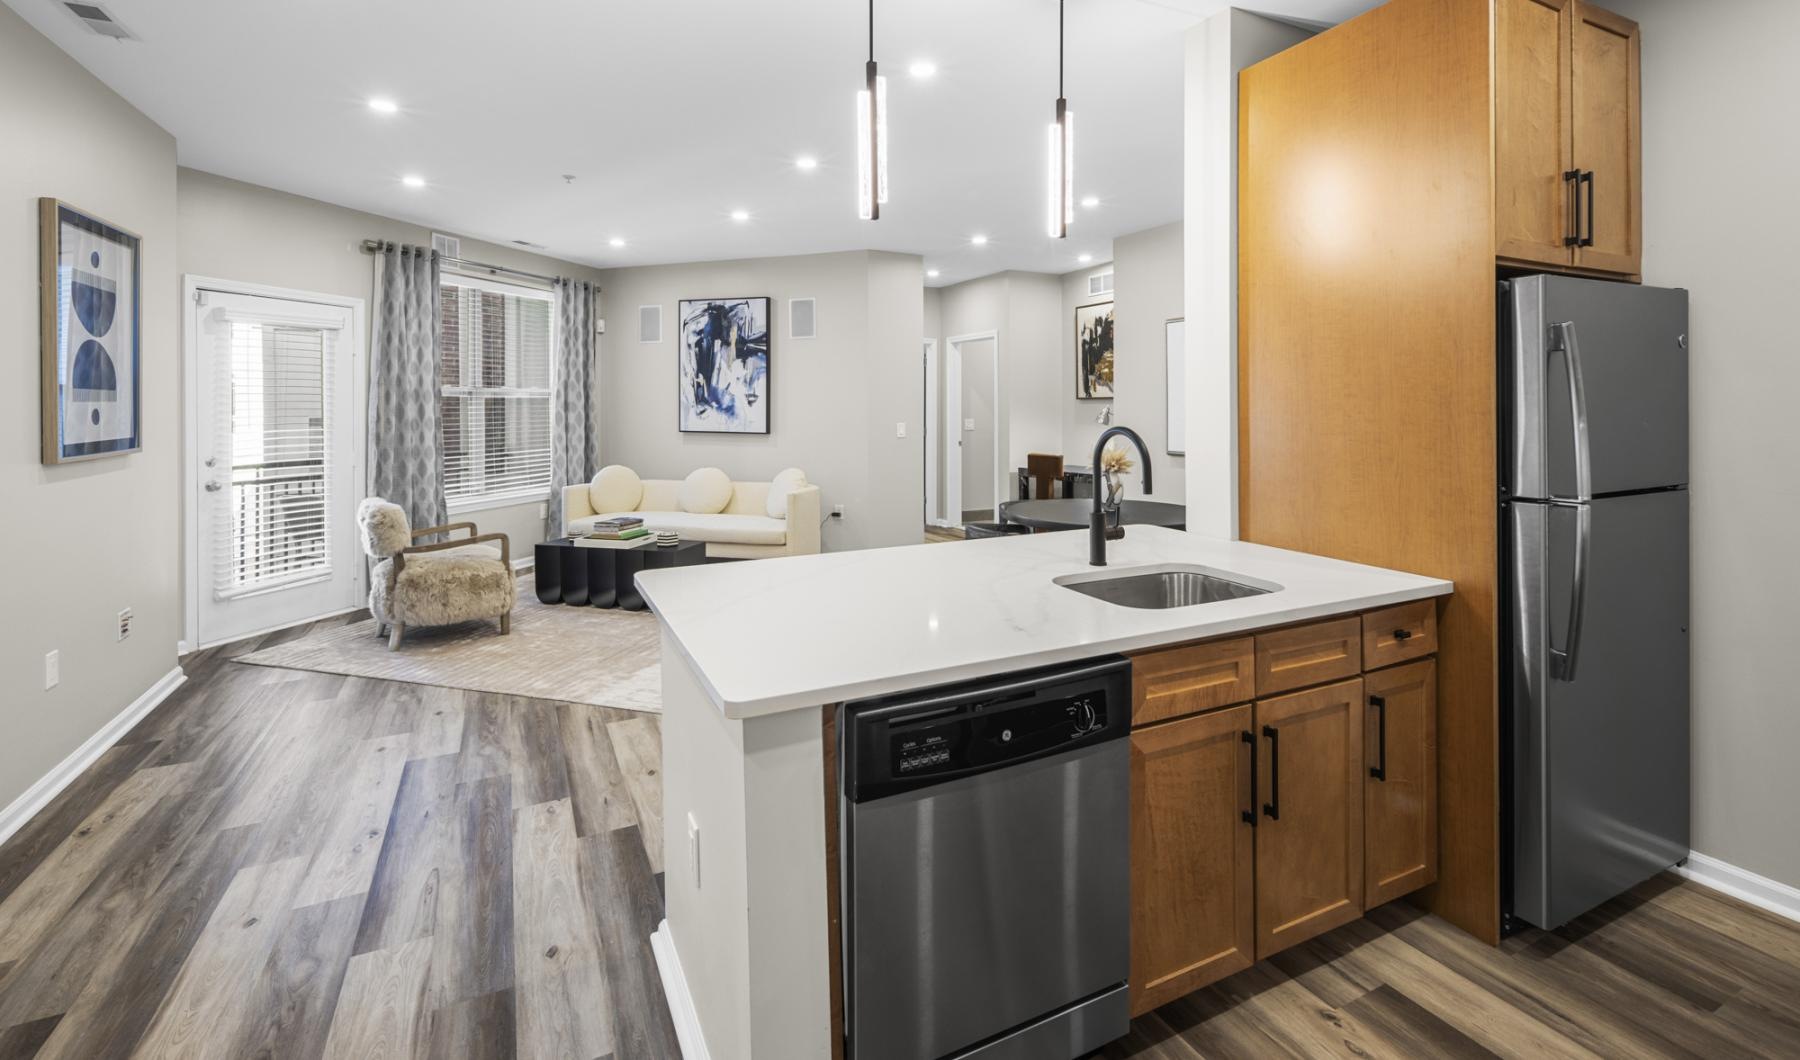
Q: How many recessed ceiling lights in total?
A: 10